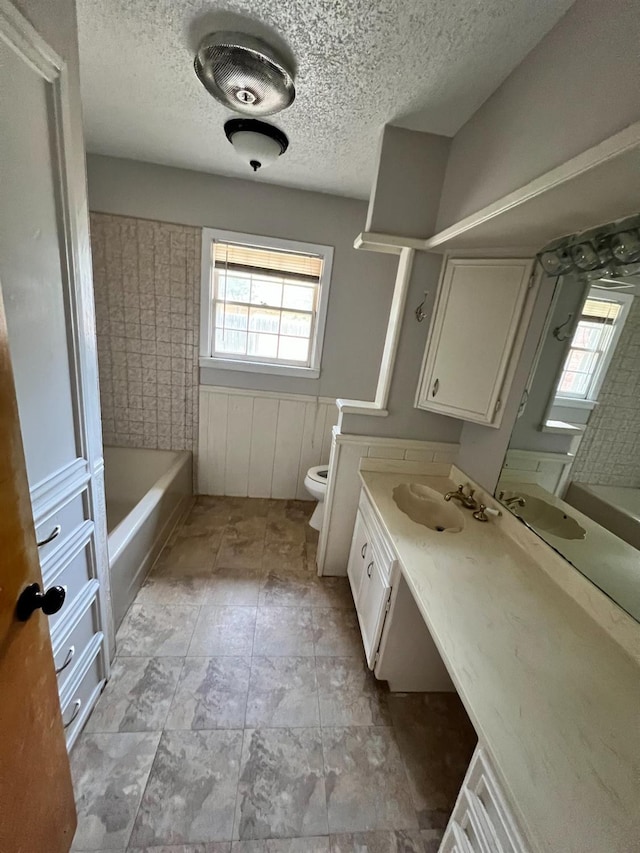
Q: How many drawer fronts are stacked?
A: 4